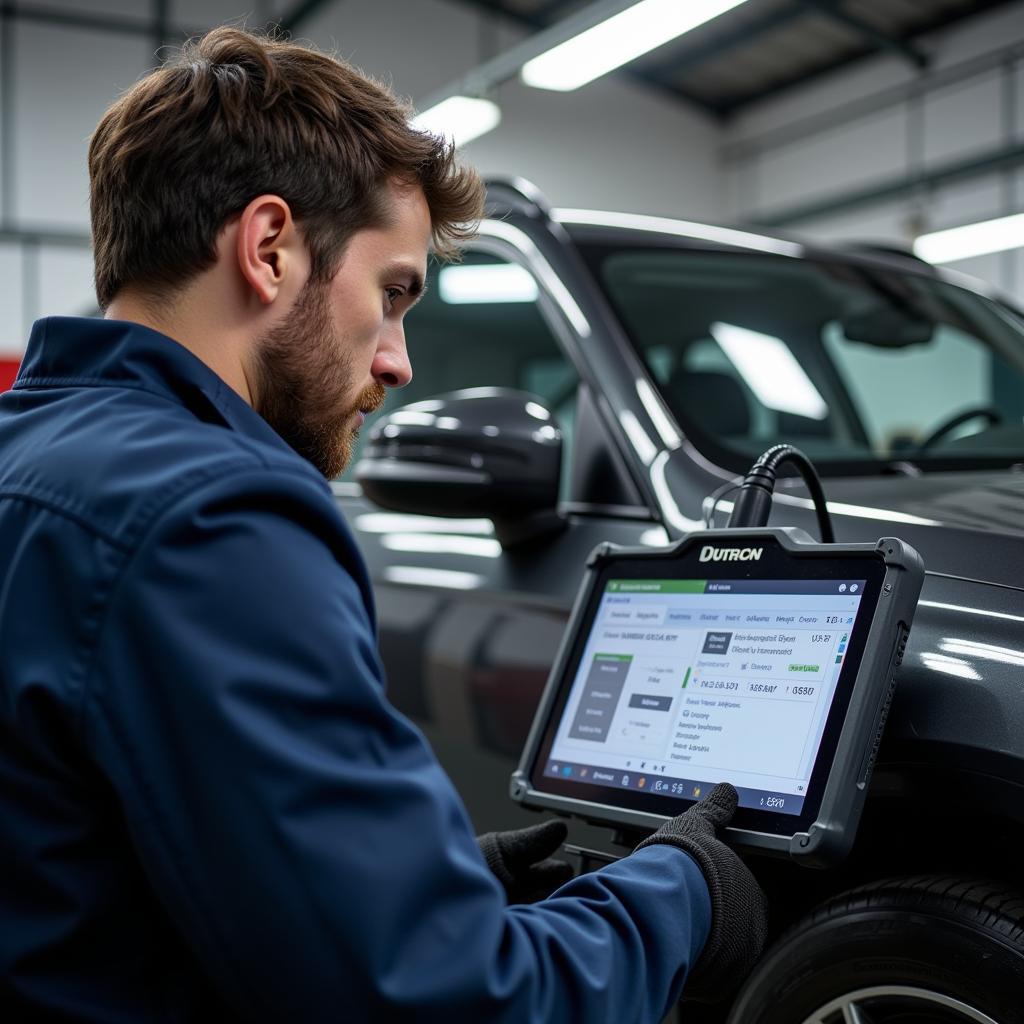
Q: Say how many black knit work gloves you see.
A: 2